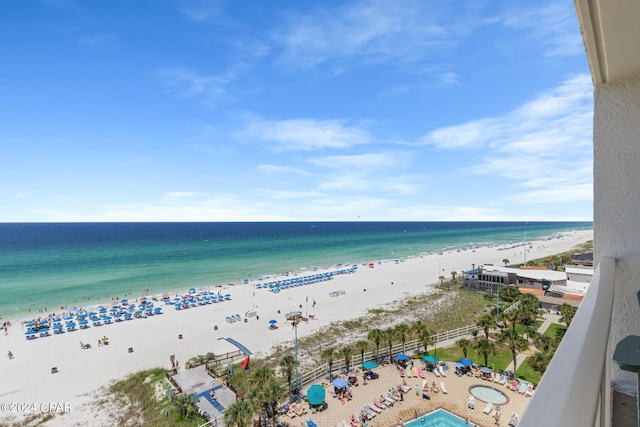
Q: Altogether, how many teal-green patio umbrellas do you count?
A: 3